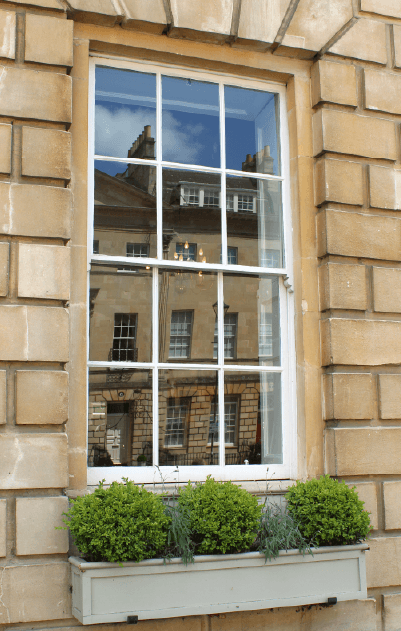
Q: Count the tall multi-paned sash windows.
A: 1